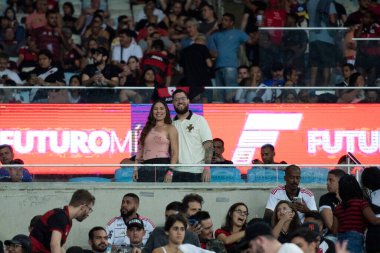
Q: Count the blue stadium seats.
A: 5